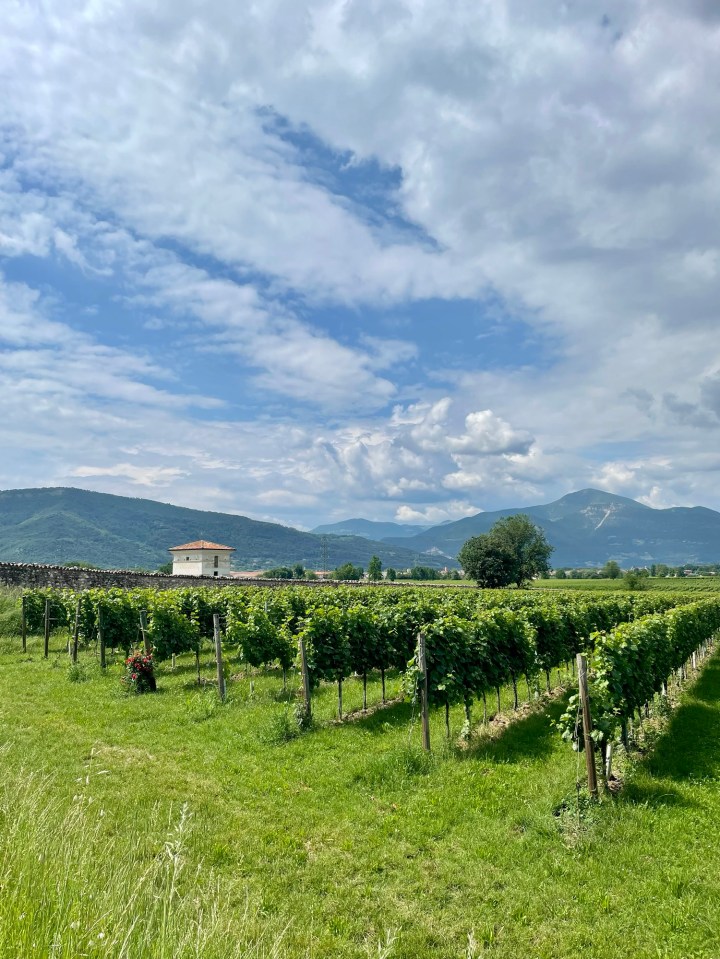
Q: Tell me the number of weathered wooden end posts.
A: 9